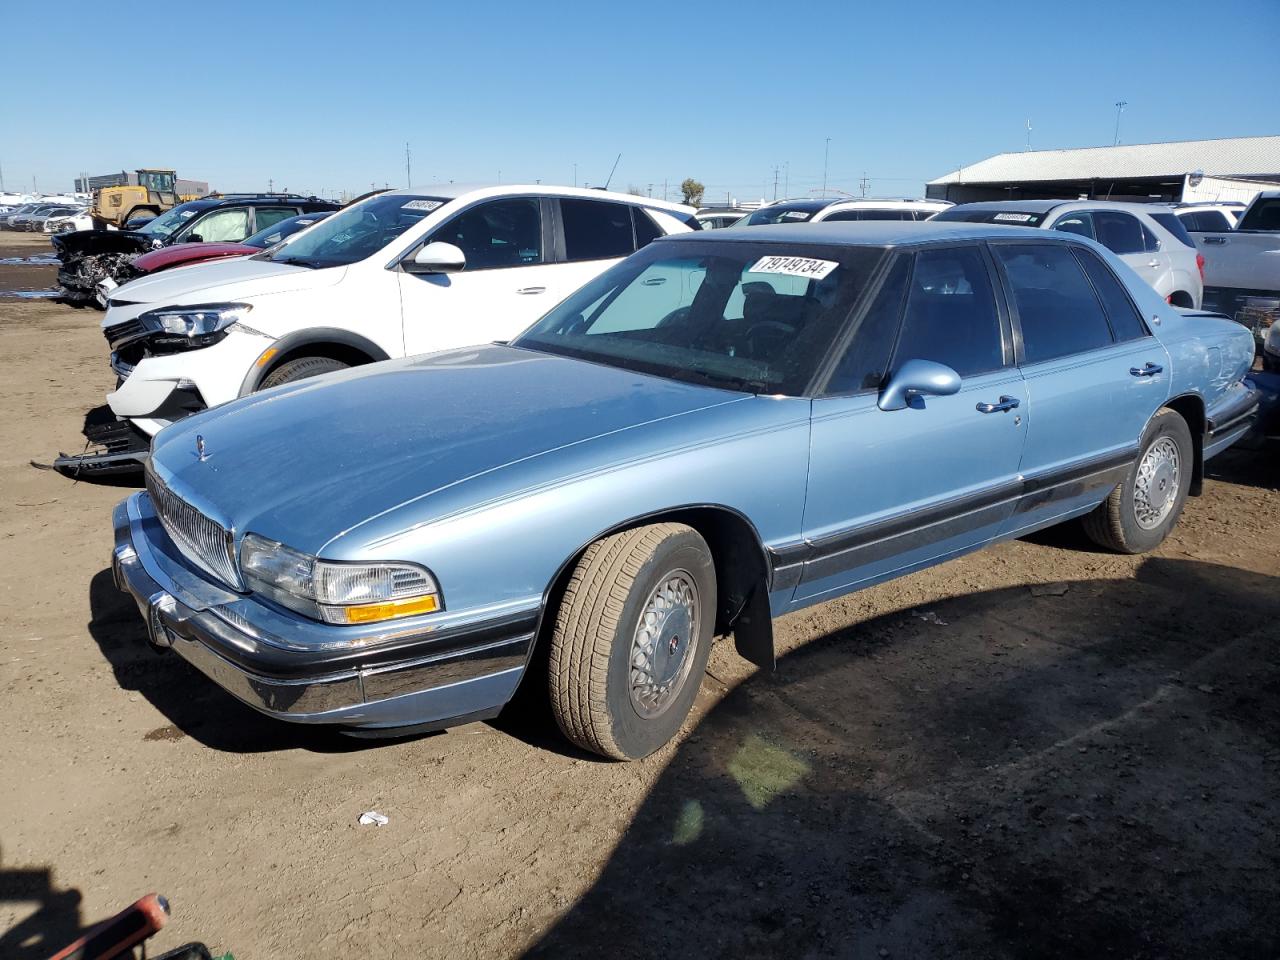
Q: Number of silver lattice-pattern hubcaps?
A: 2